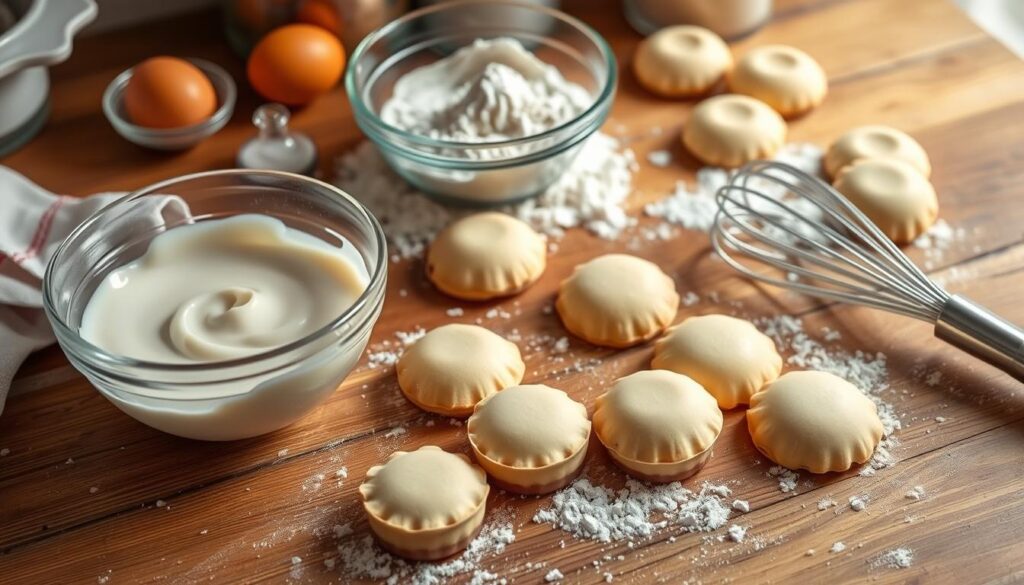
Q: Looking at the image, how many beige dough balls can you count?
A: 13